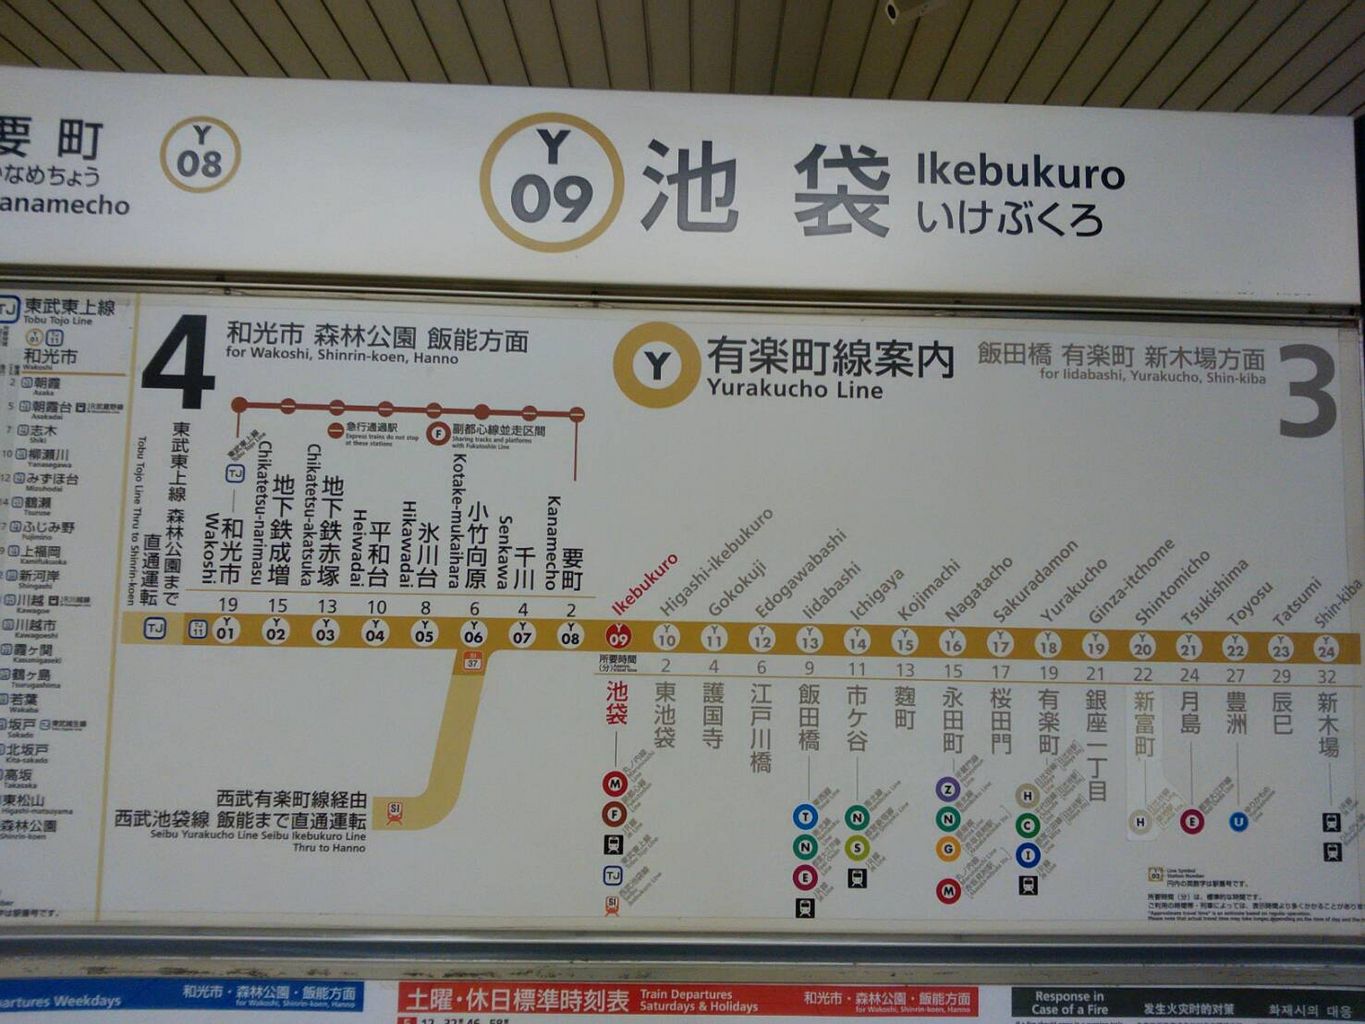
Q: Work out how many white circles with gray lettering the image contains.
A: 15